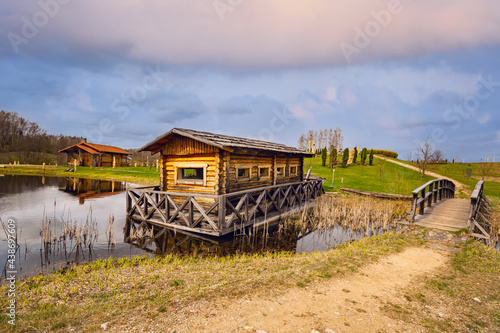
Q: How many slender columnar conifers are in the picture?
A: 6